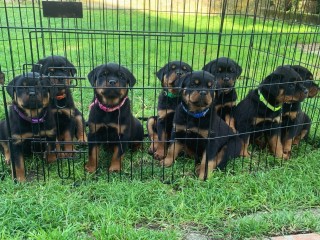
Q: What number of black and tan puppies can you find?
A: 8